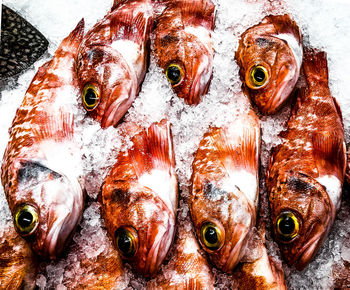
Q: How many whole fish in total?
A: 7